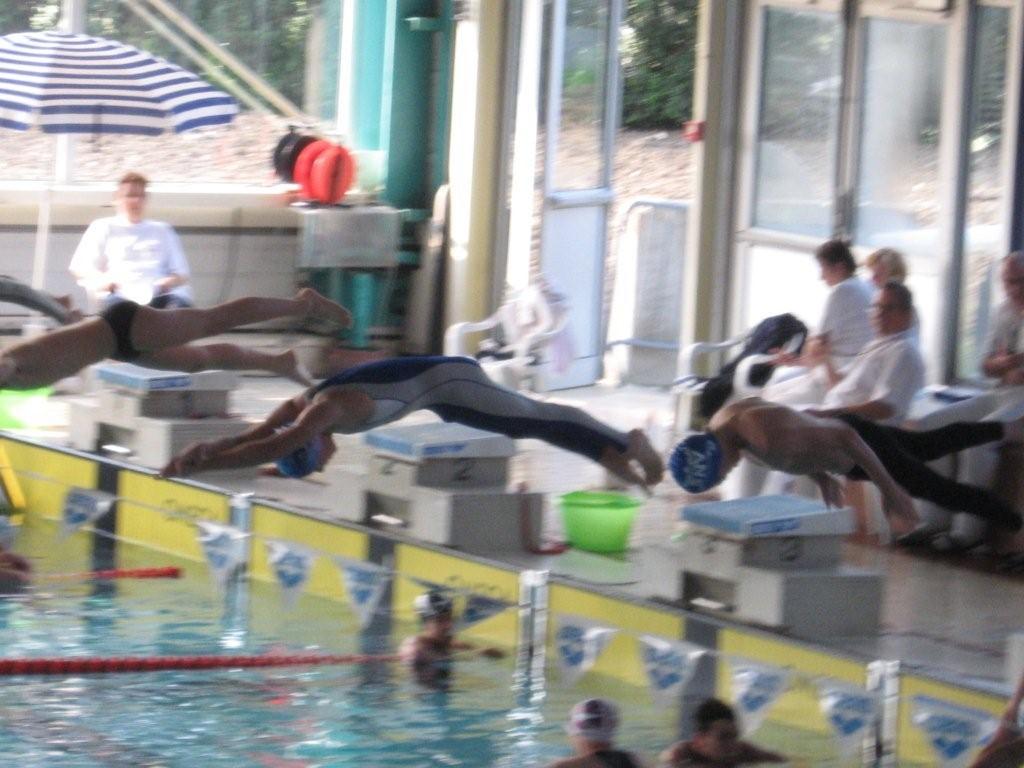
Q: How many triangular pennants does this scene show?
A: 10